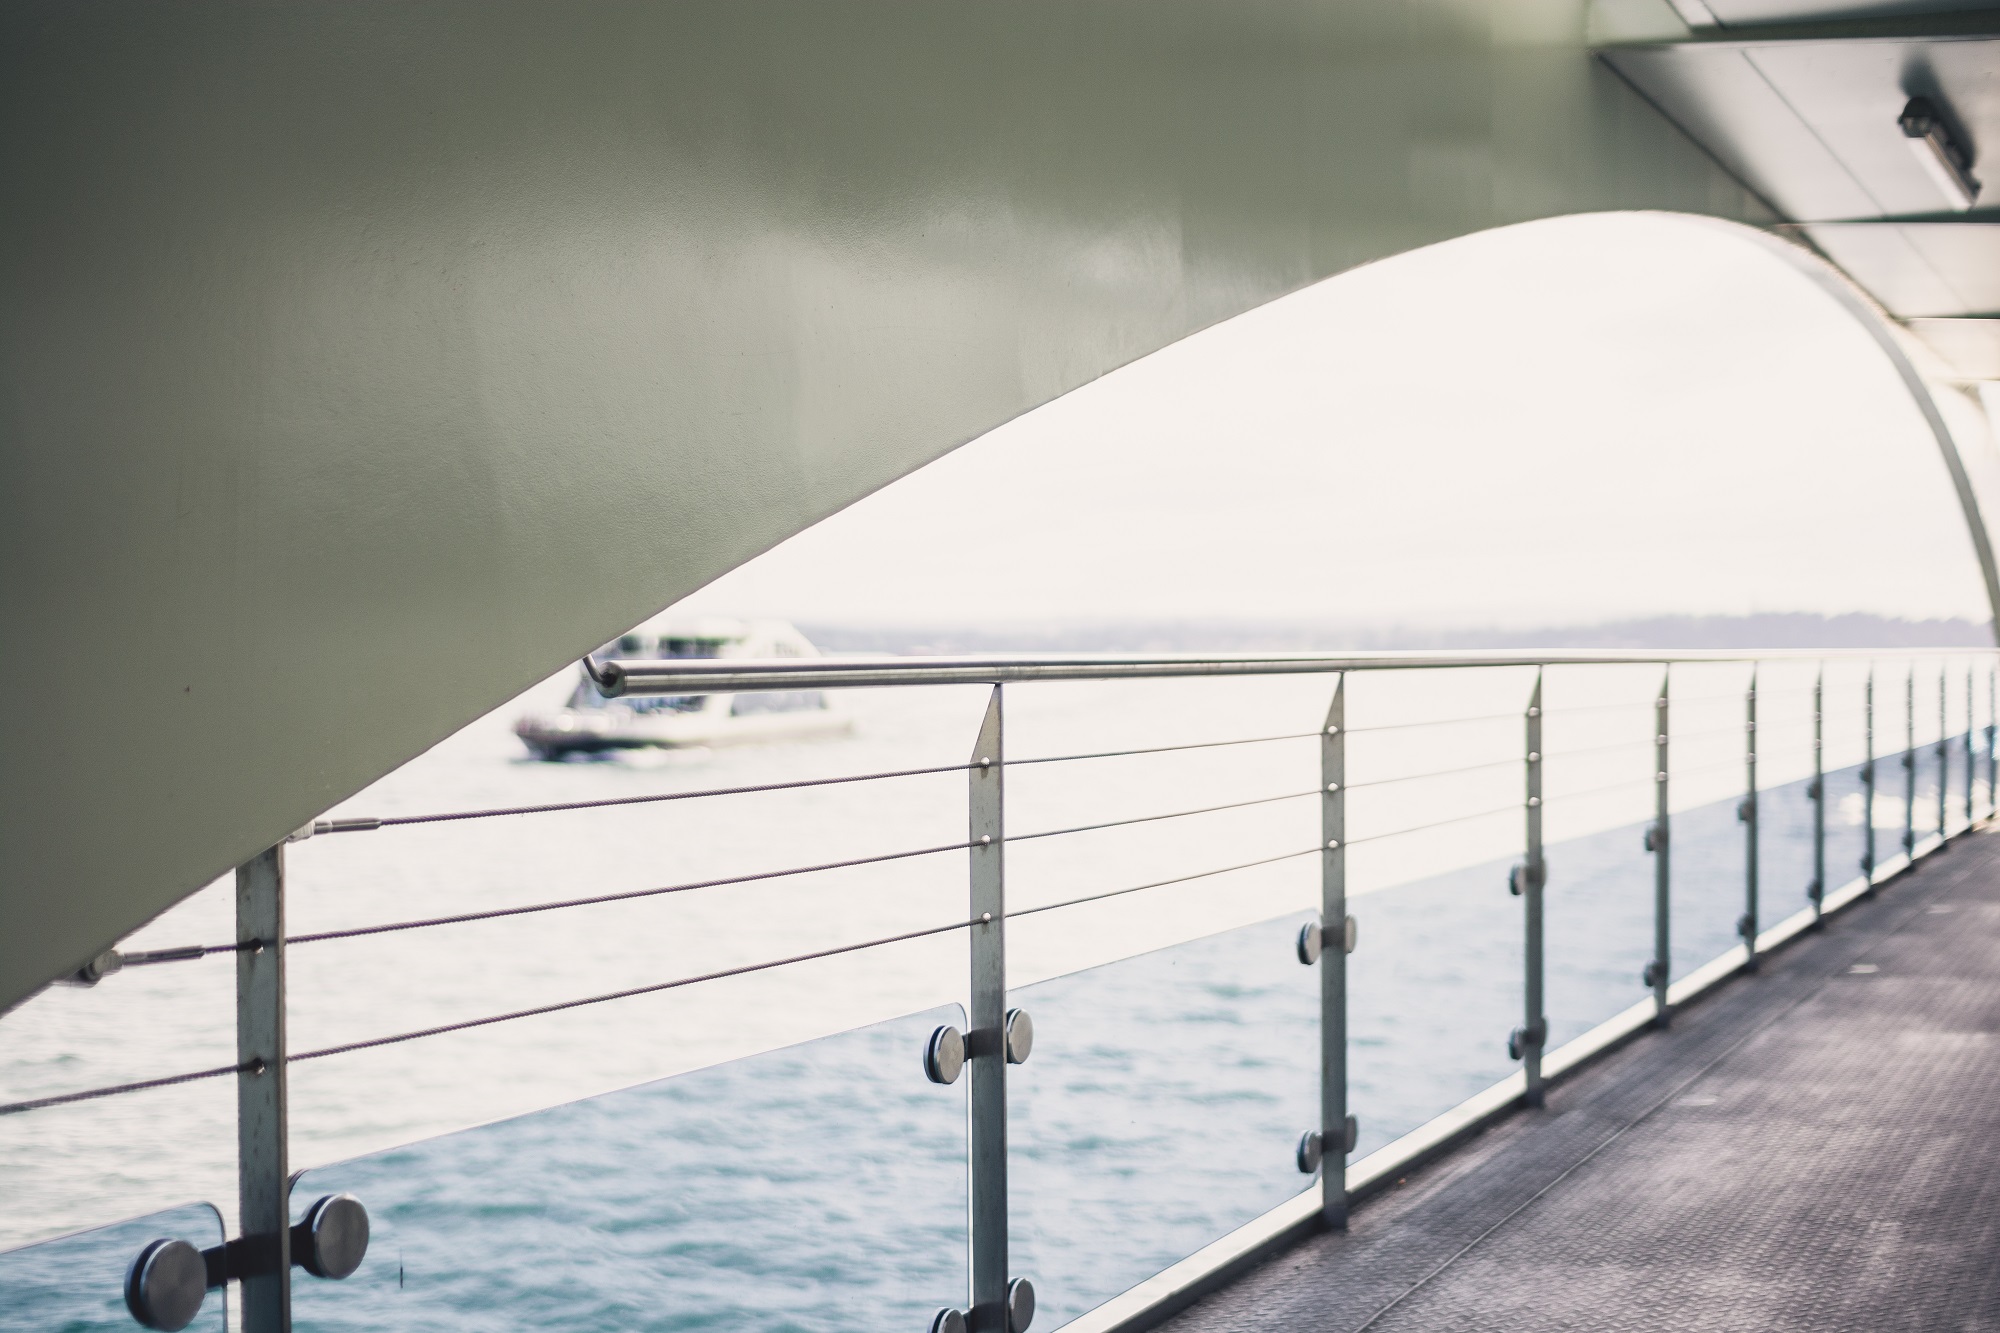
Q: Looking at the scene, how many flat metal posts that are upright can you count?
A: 12